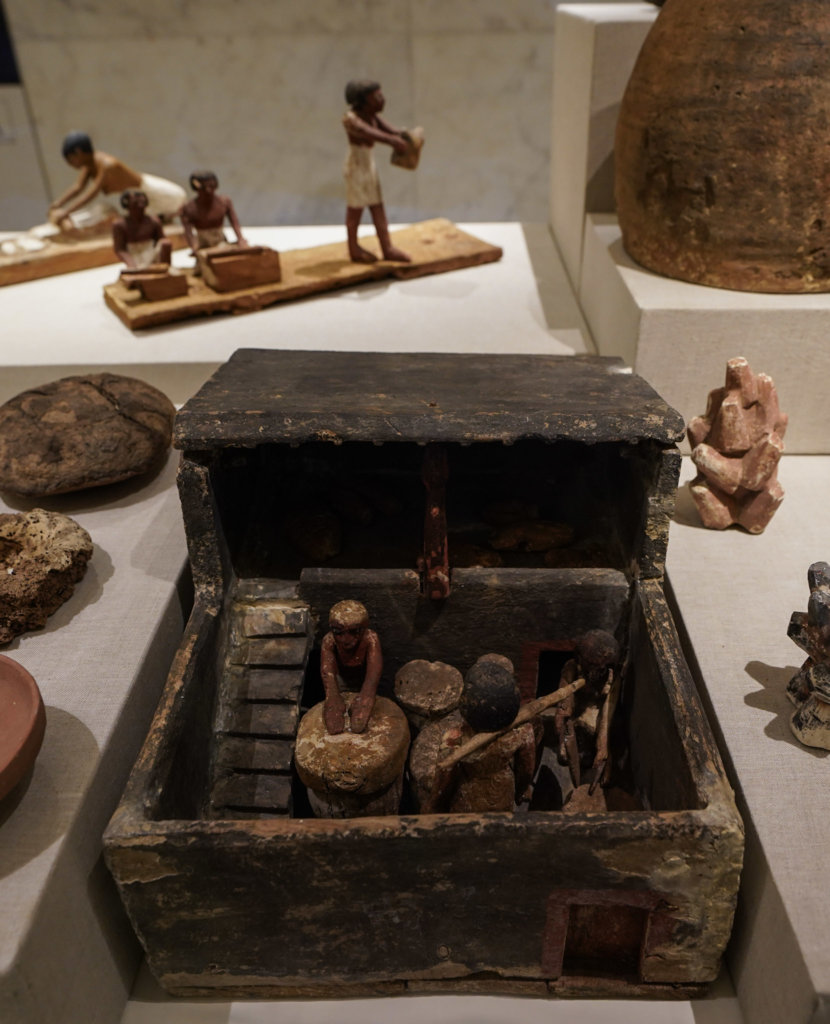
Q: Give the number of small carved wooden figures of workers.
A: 7